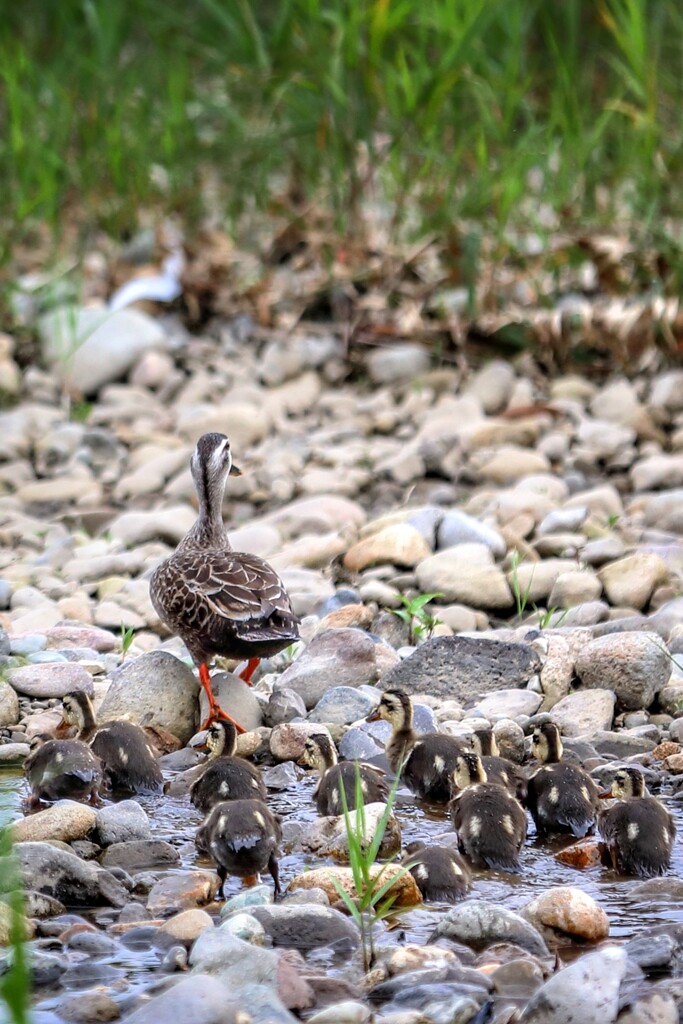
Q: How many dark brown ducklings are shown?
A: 11